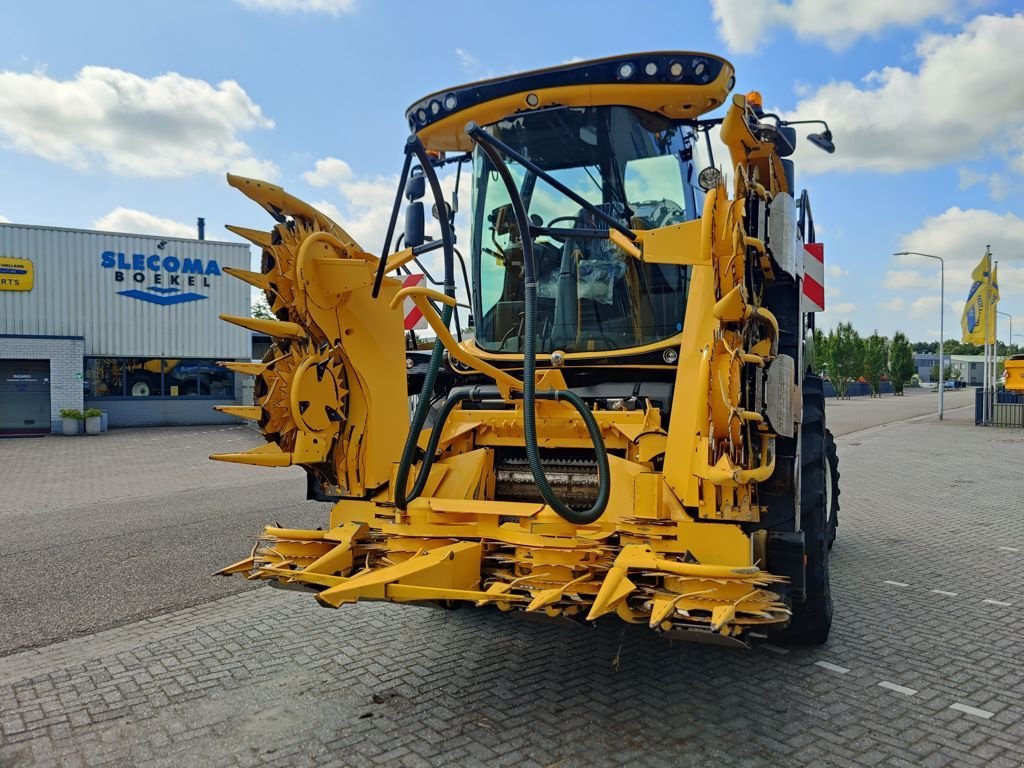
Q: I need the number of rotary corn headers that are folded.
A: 2